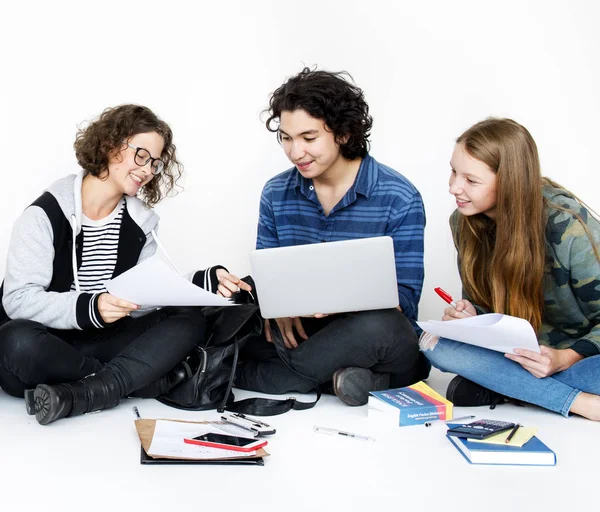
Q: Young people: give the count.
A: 3